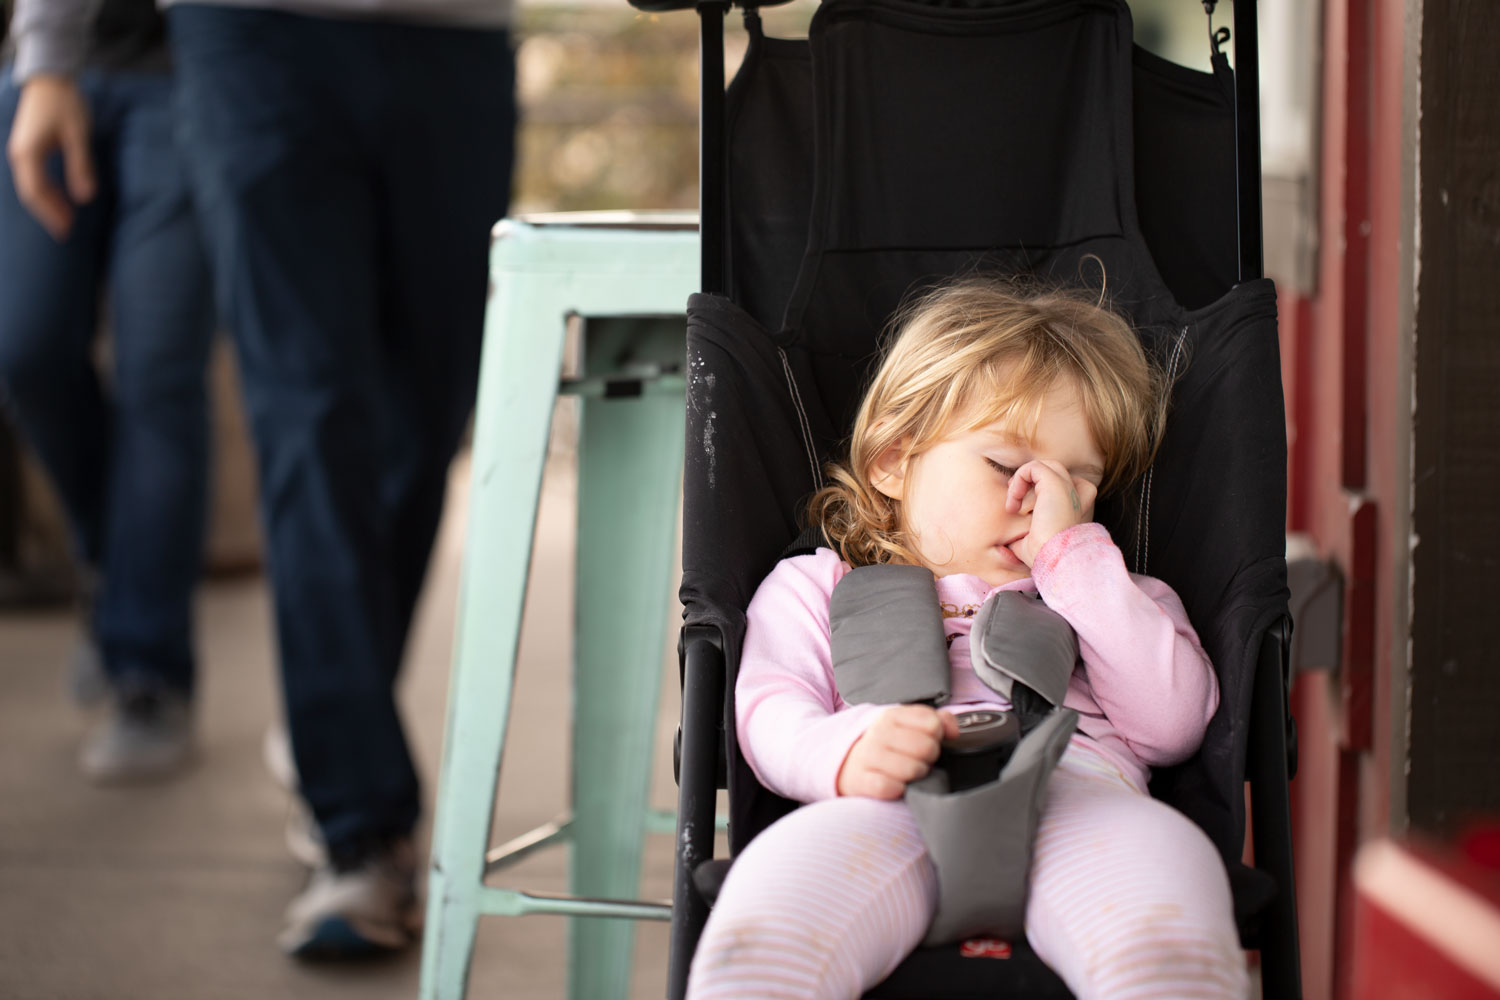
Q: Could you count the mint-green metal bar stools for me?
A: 1